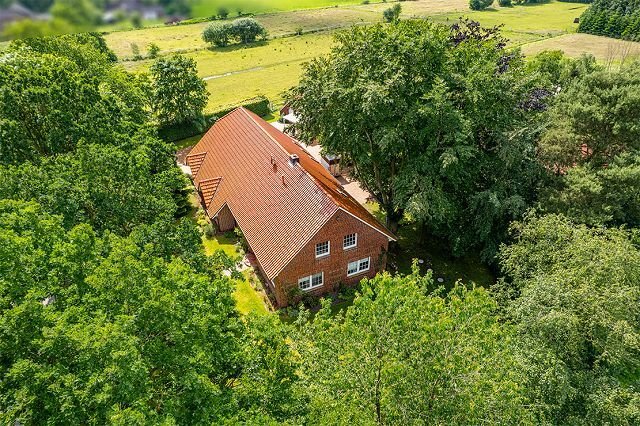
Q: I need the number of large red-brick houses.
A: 1